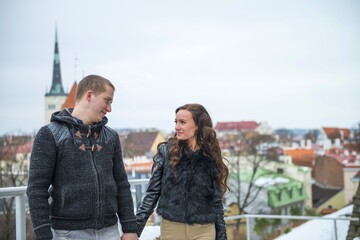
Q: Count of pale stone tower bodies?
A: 1